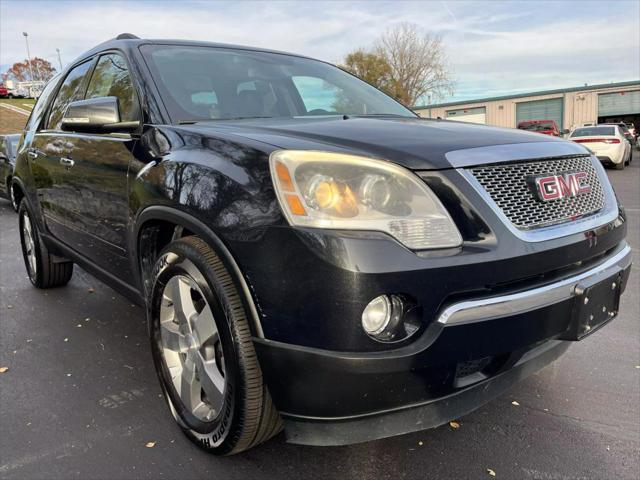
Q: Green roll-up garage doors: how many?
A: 2